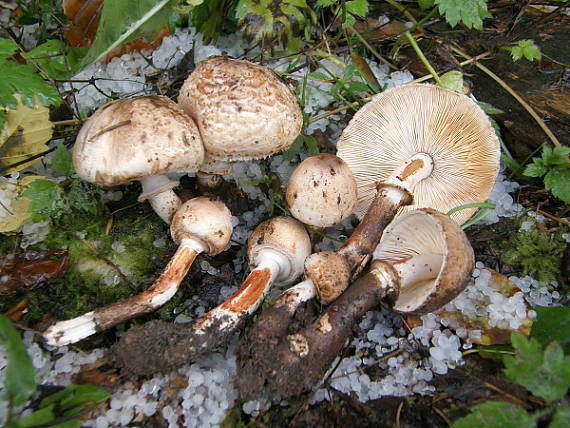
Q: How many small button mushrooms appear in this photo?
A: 4